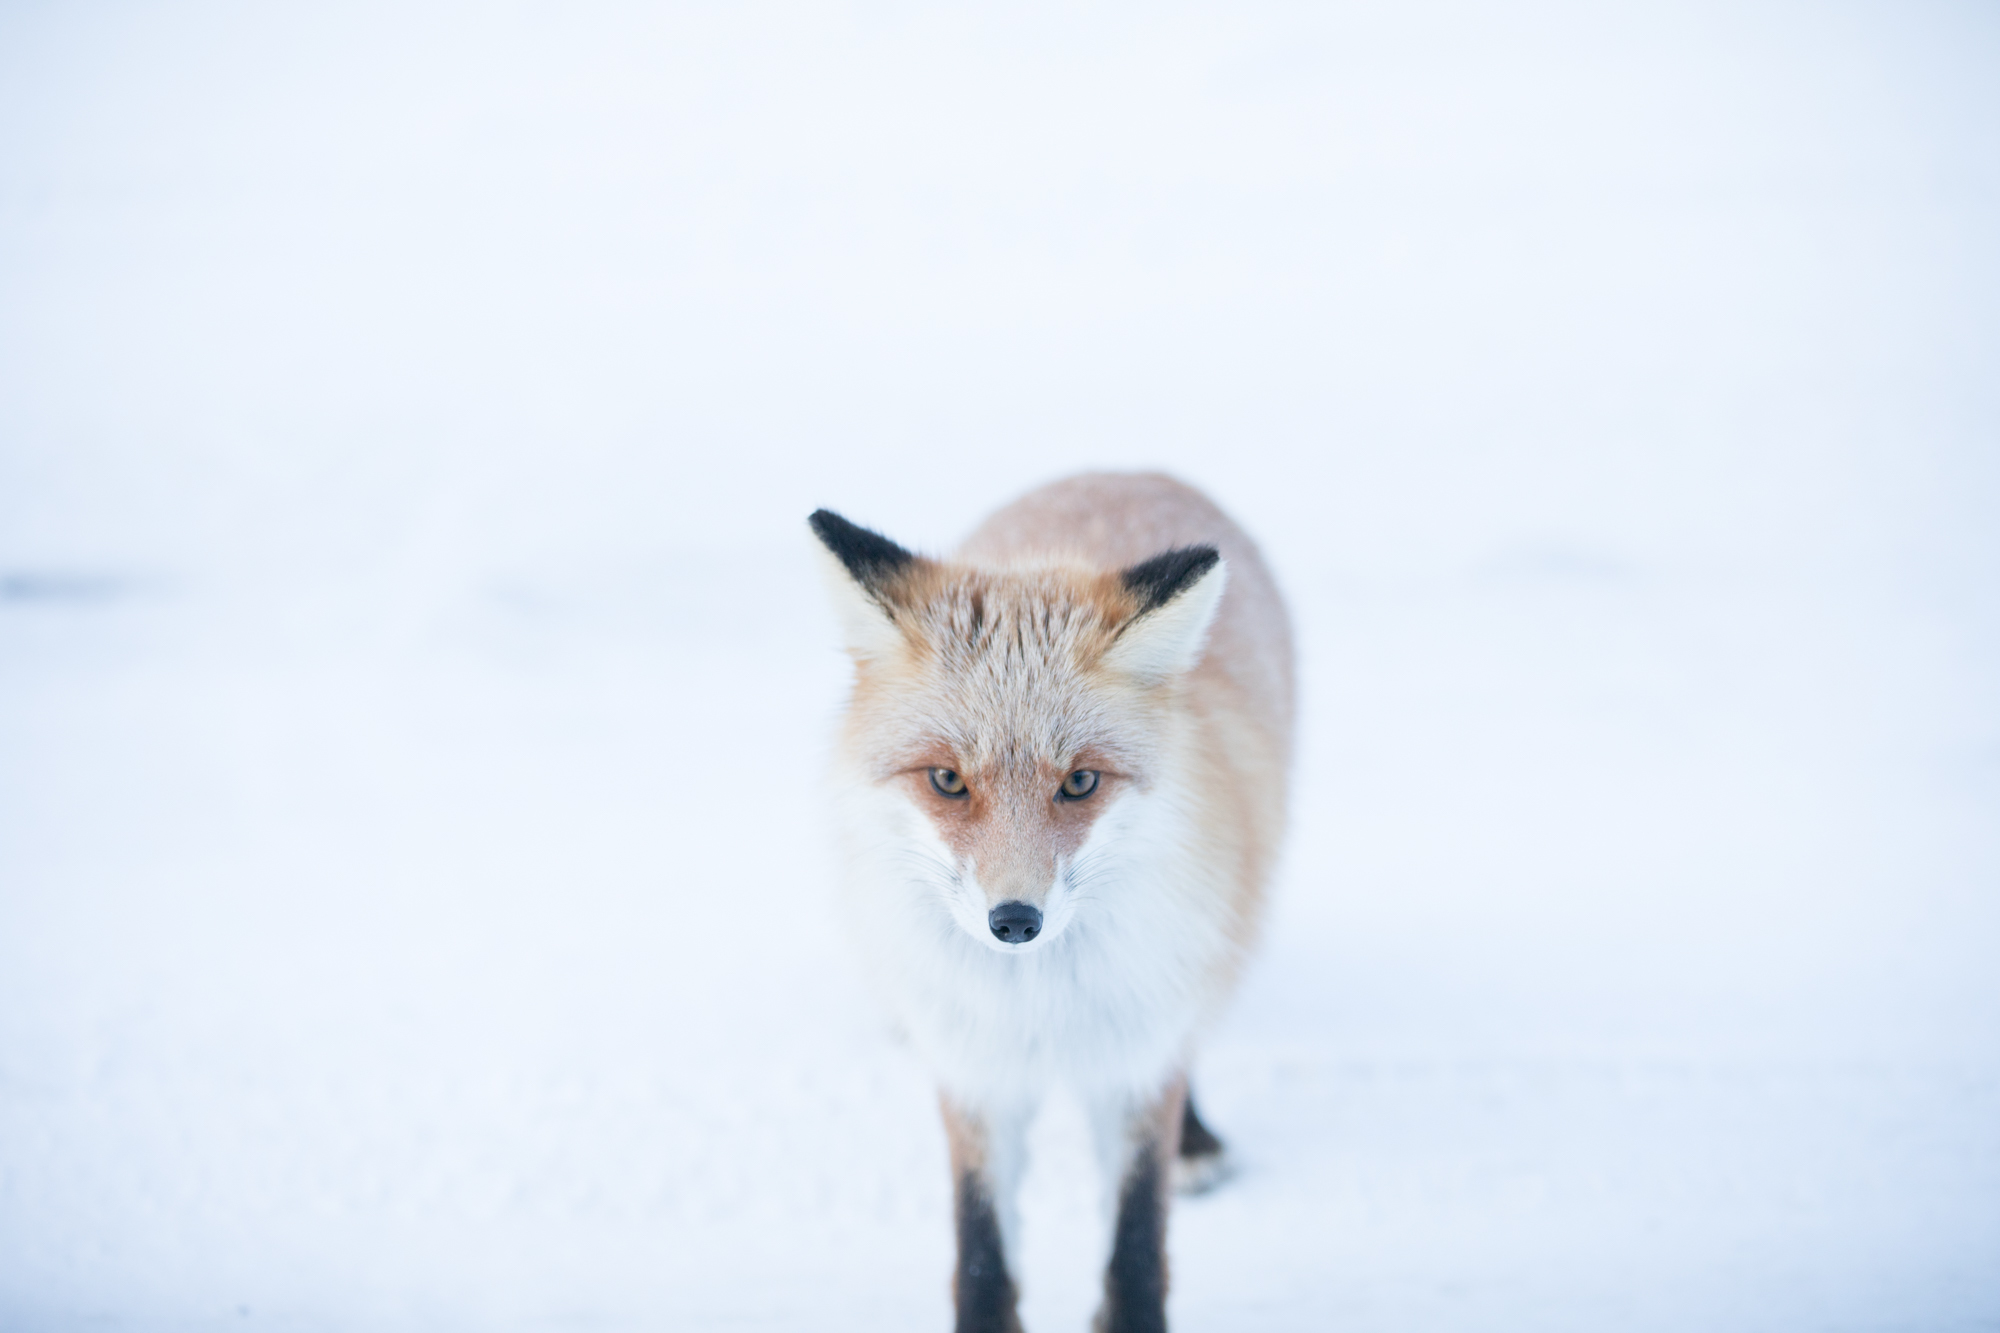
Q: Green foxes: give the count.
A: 0